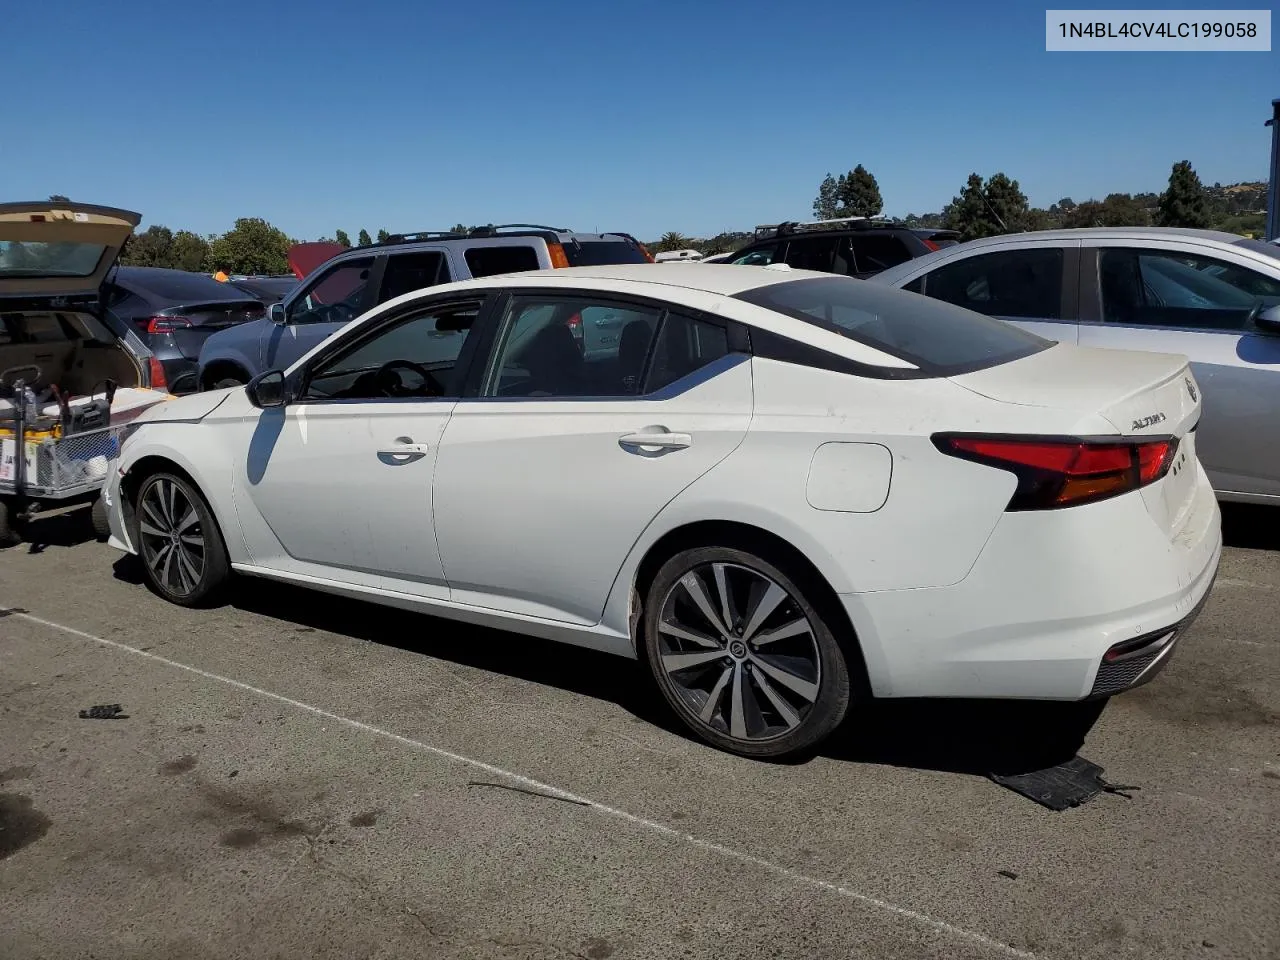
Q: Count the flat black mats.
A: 1